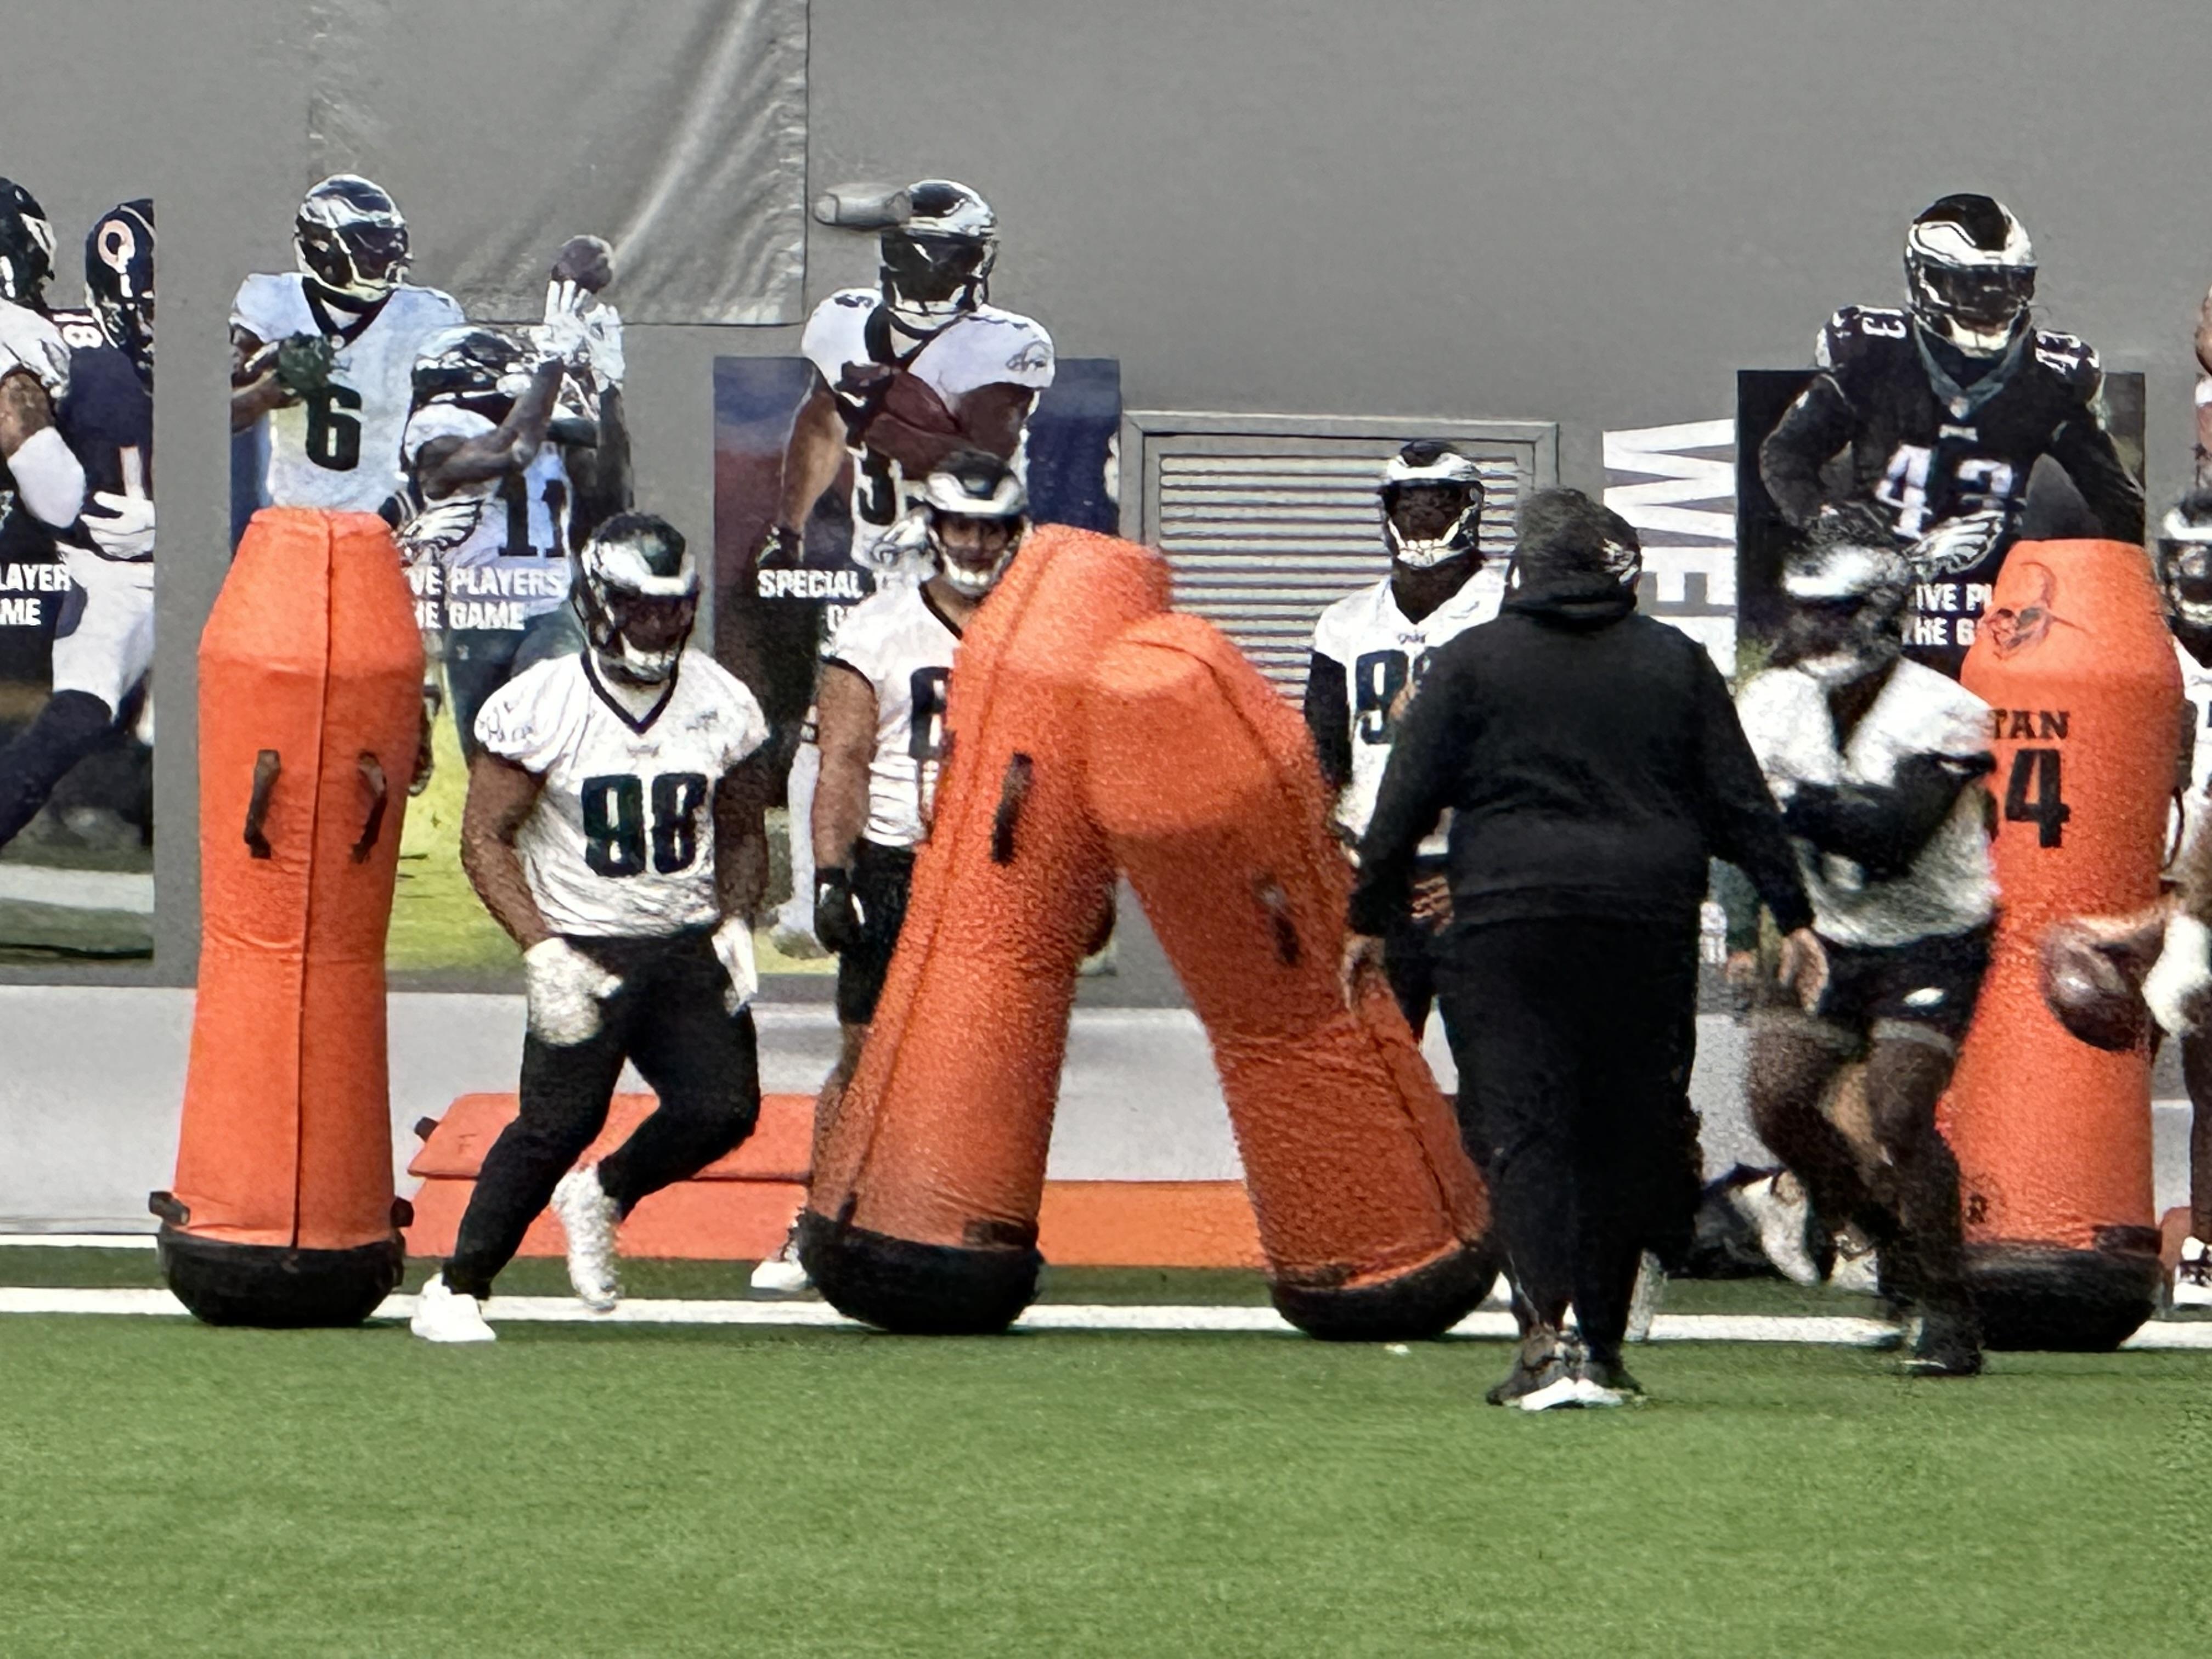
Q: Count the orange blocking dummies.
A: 4